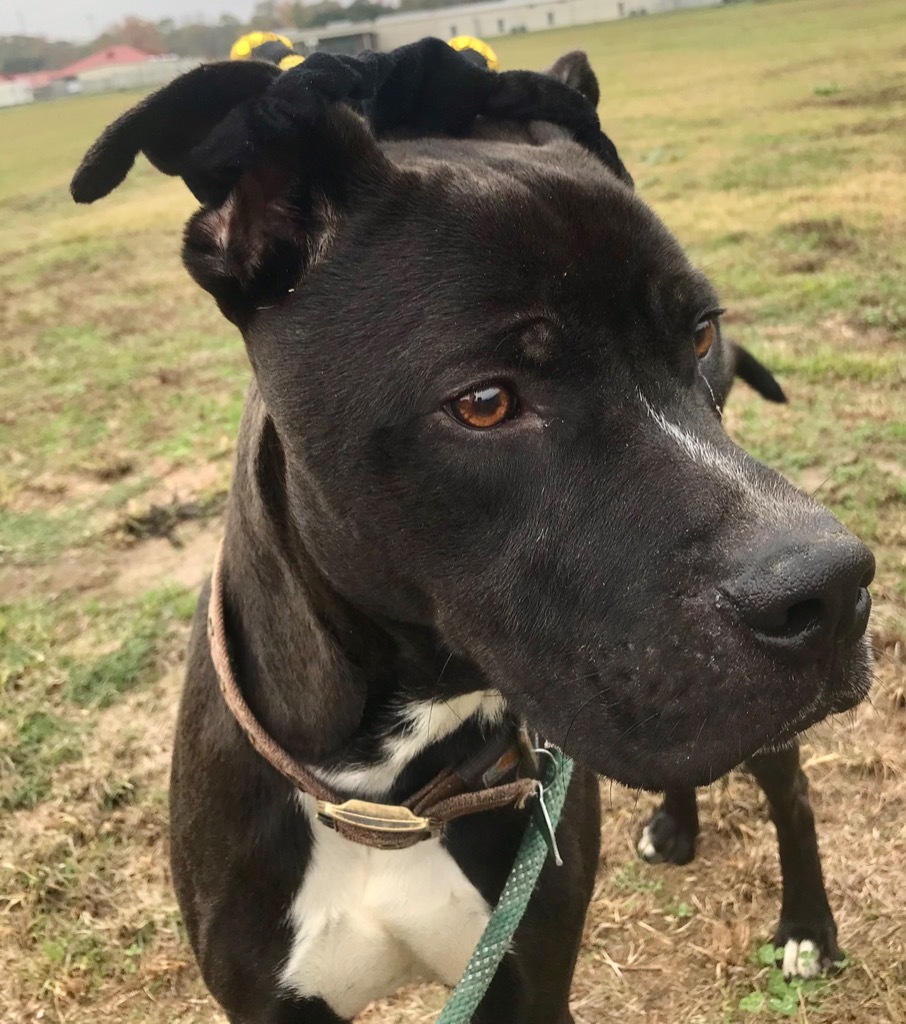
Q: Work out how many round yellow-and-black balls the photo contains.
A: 2